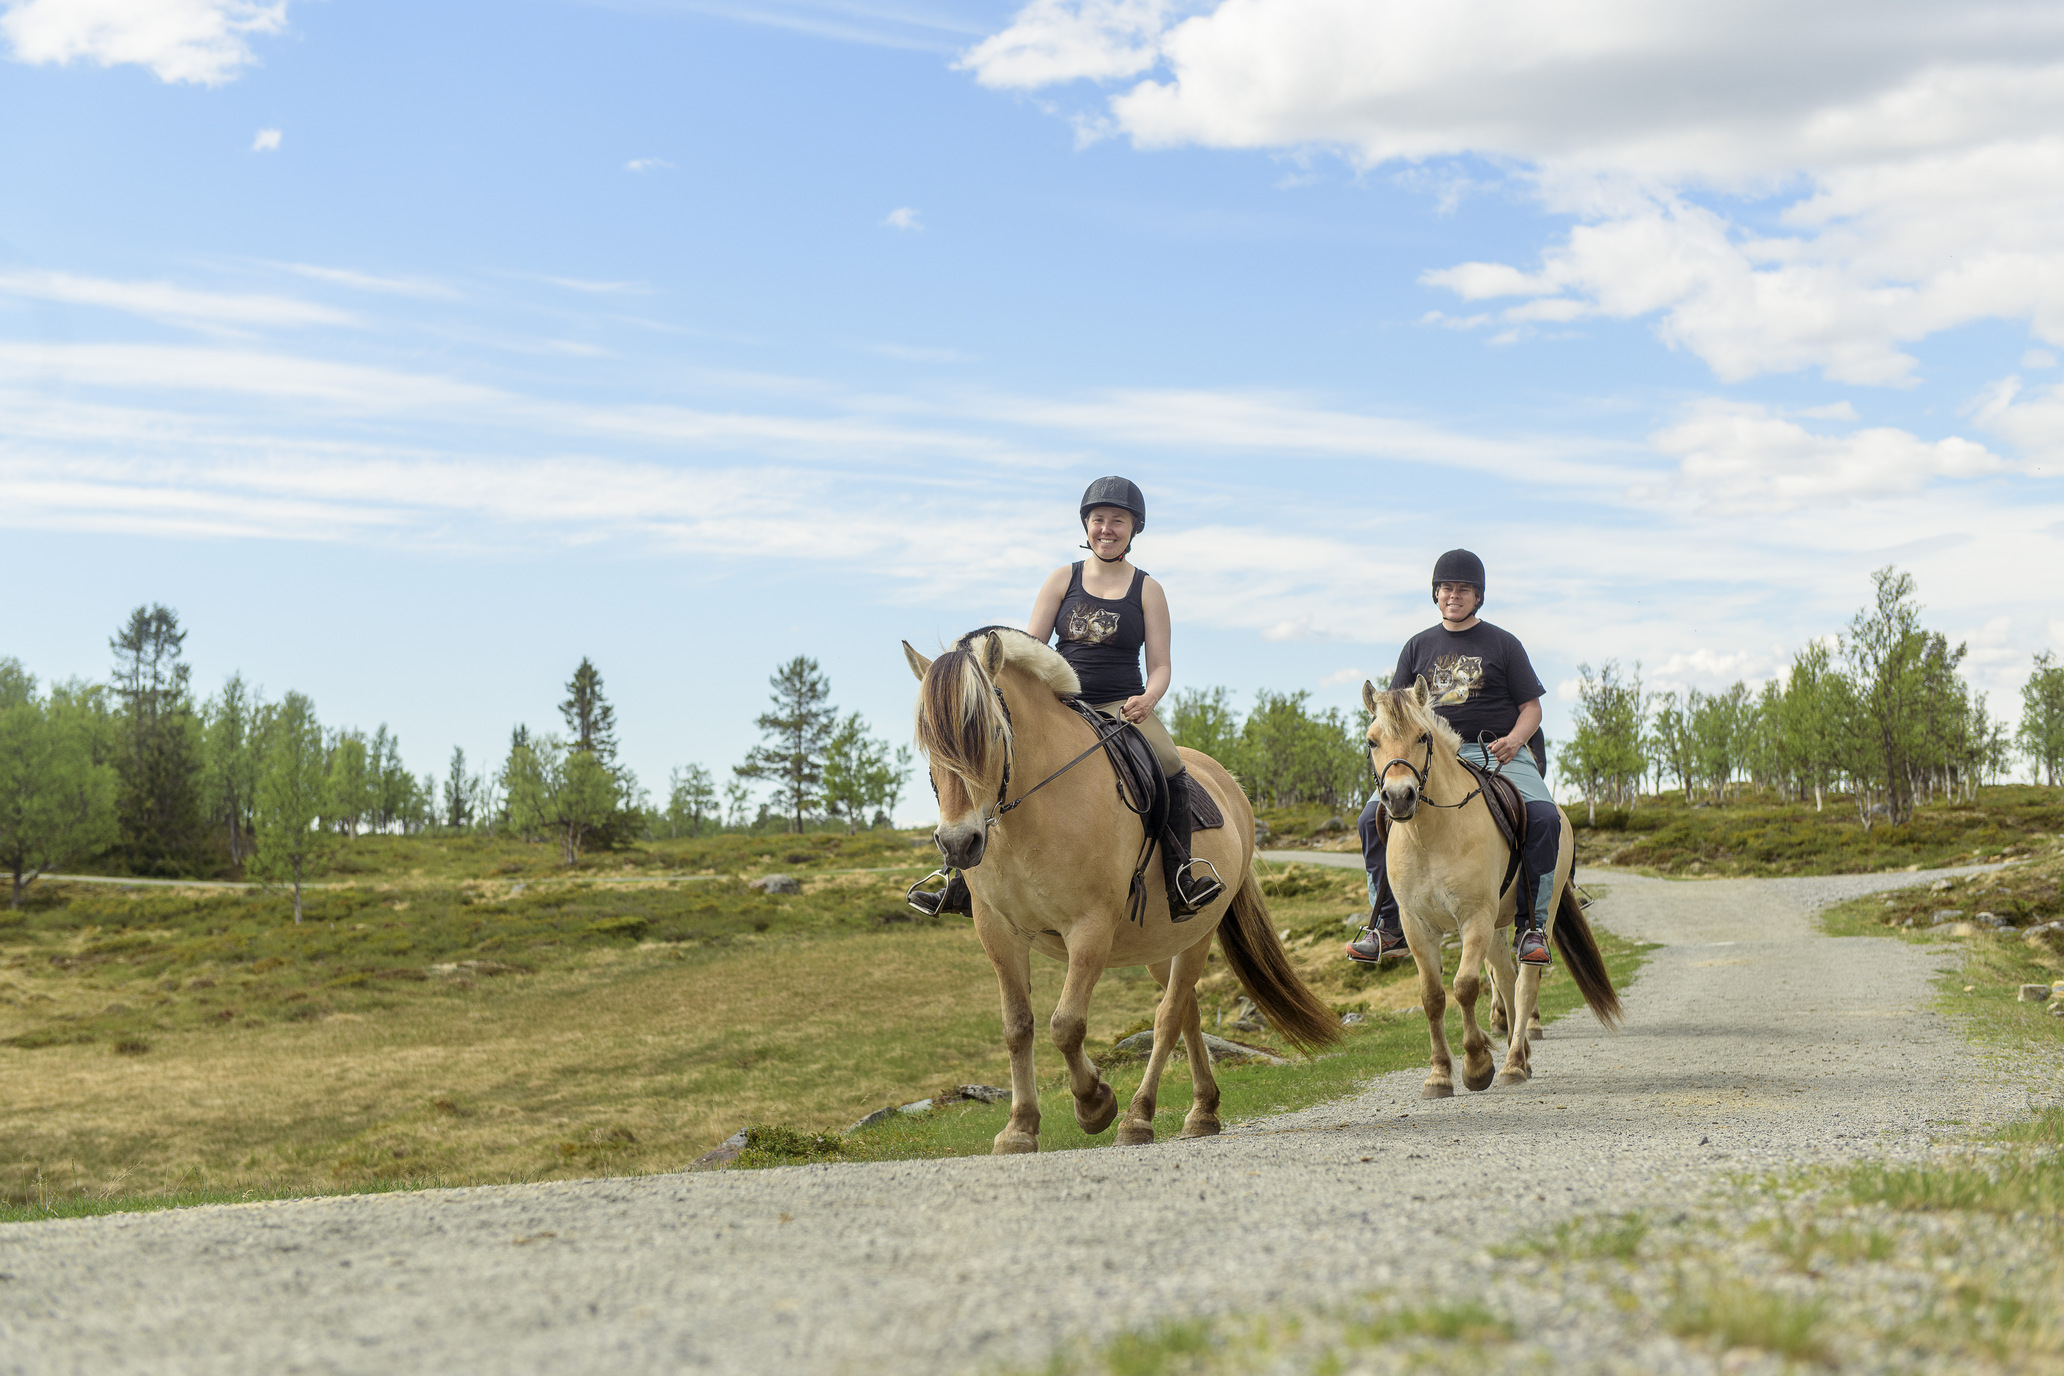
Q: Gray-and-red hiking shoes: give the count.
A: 2